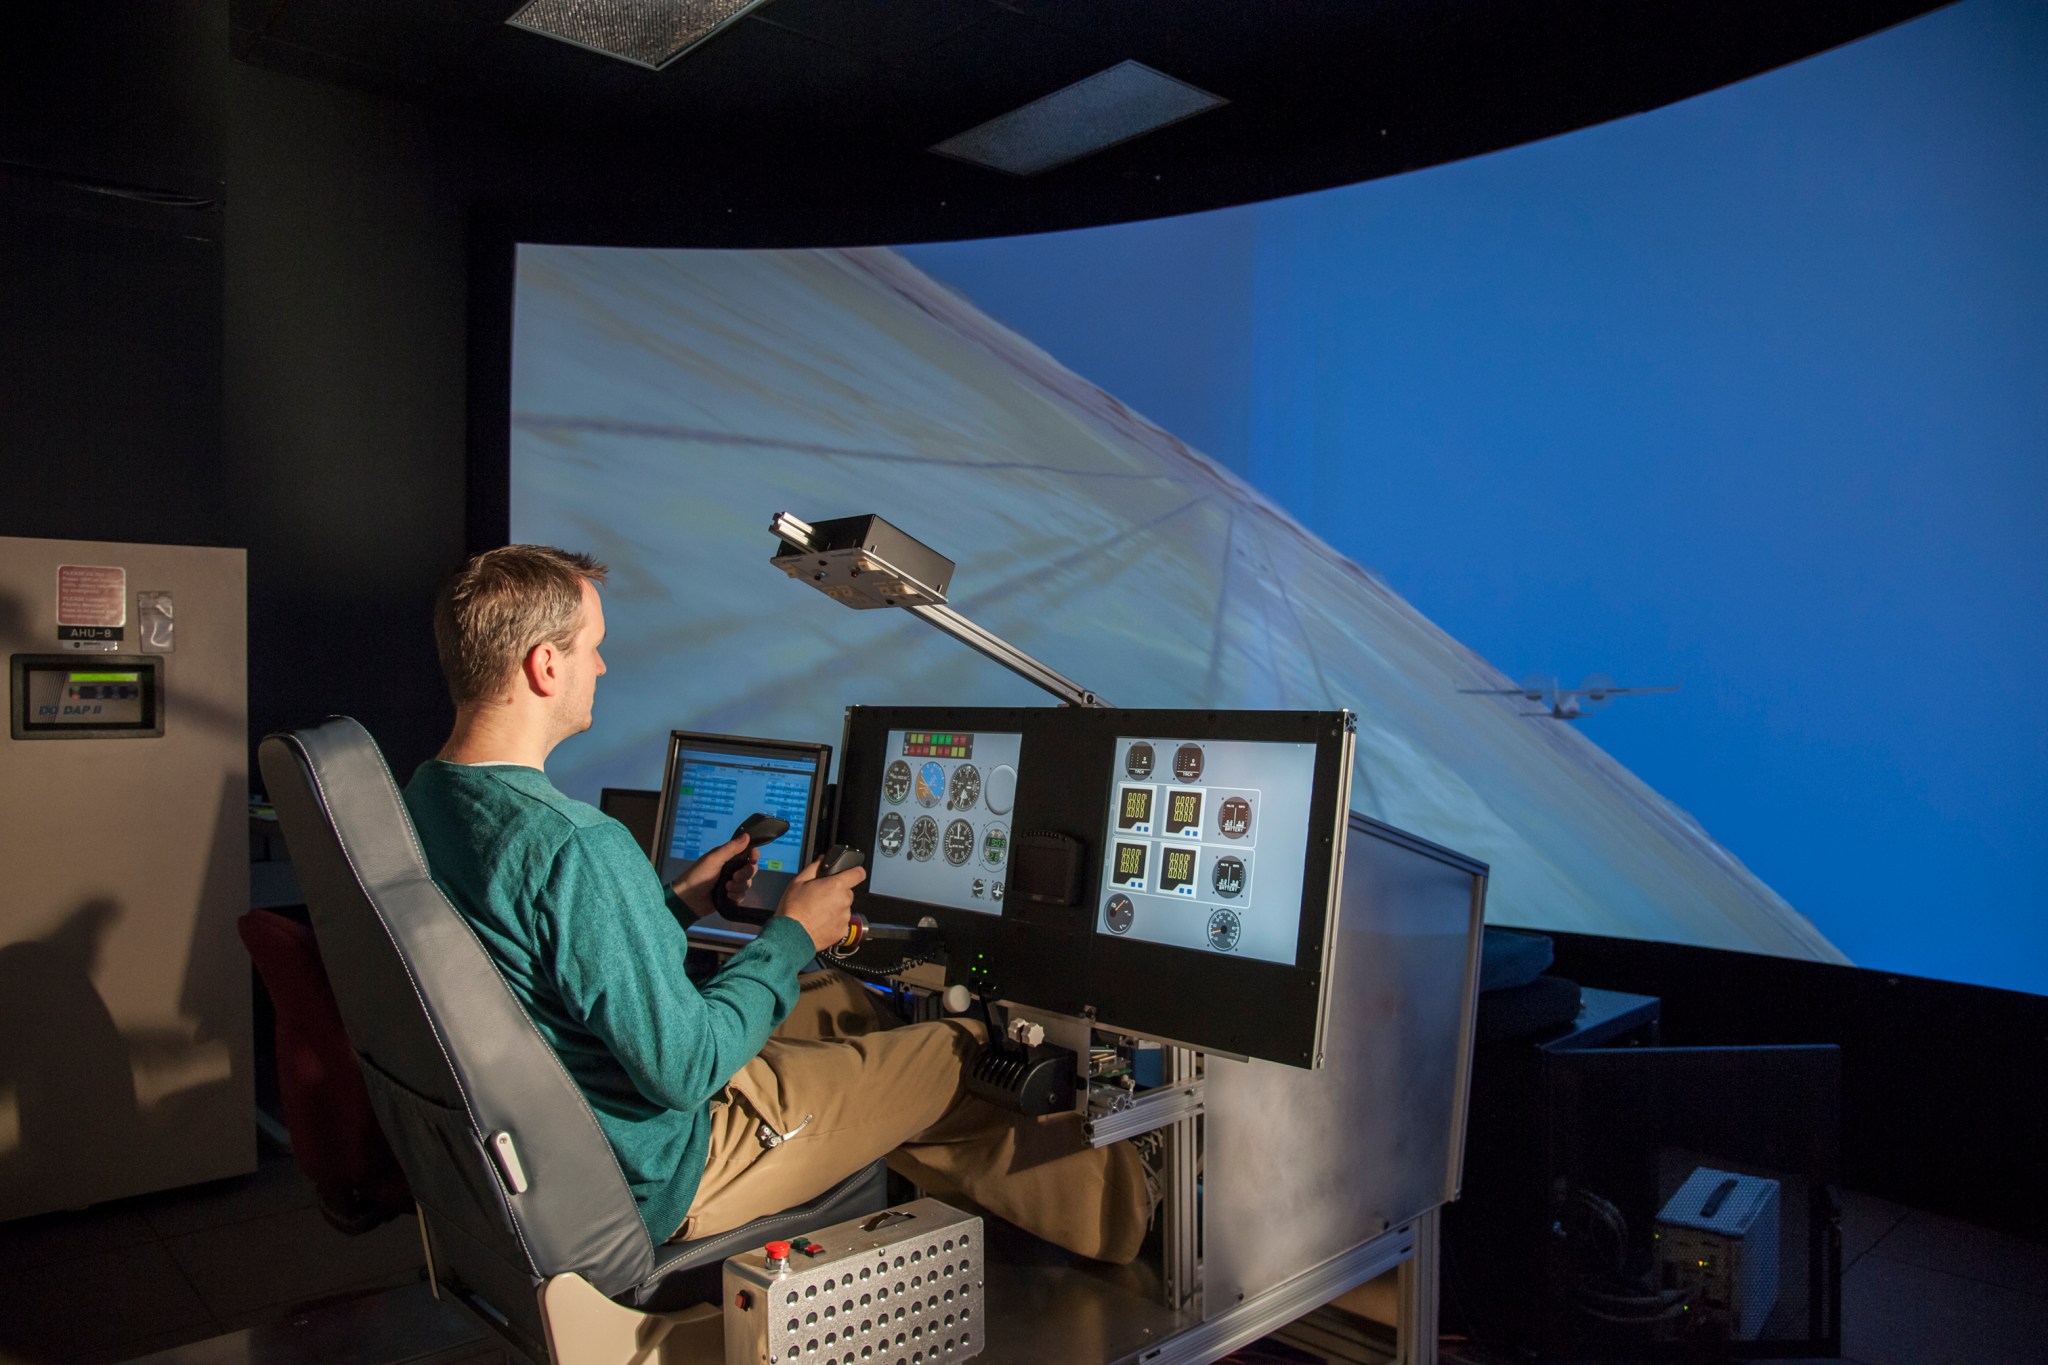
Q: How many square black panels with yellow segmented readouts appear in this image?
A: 4